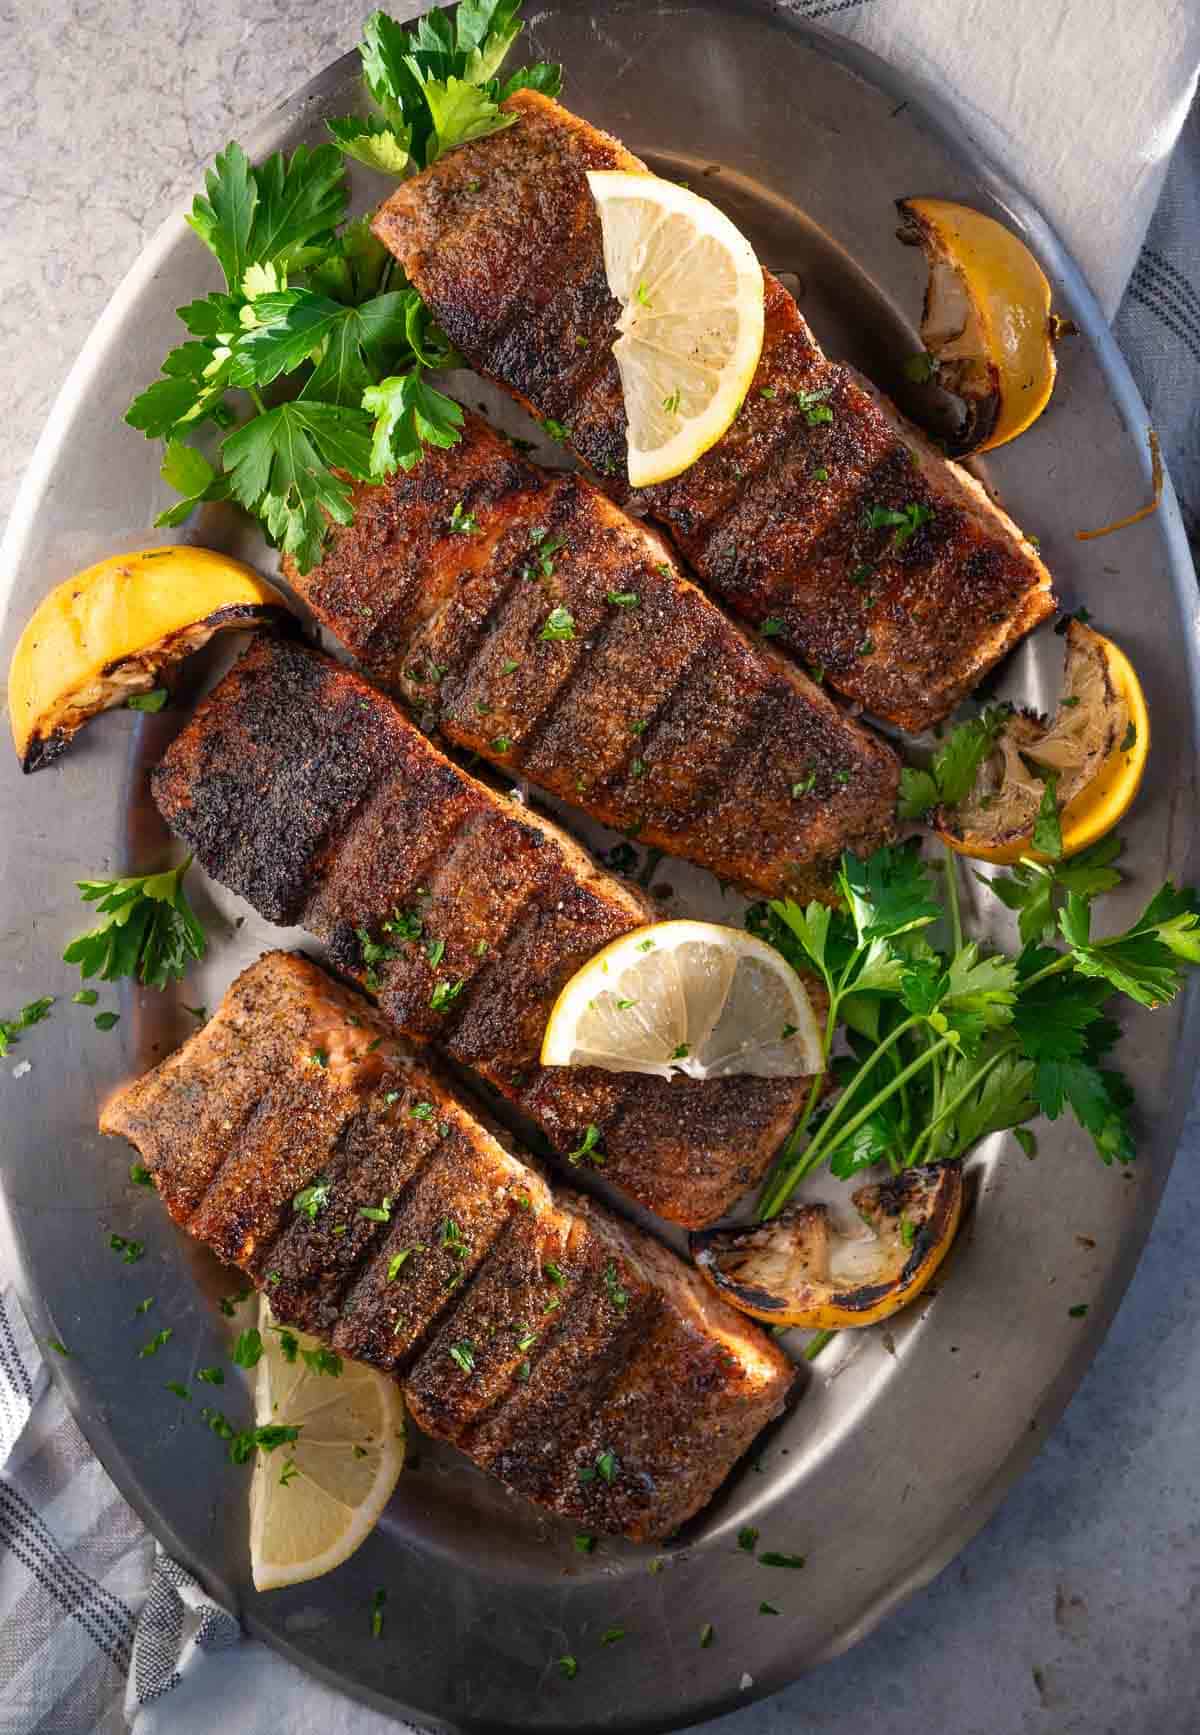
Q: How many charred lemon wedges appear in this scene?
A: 4